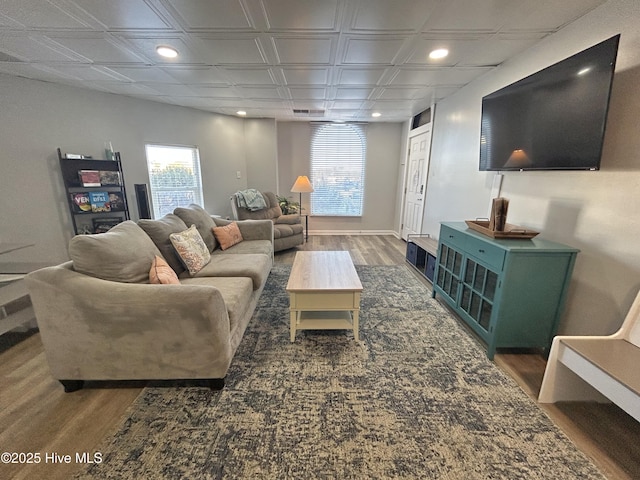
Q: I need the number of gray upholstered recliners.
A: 1